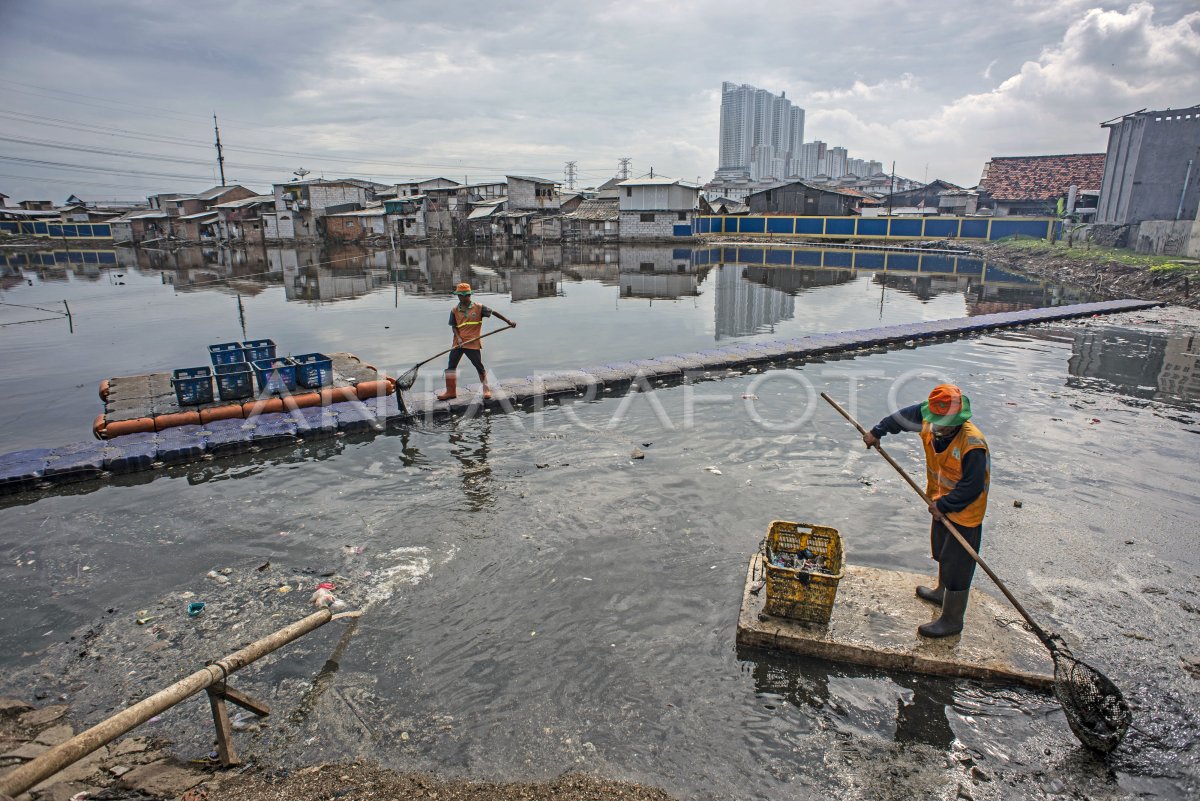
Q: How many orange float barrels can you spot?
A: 9